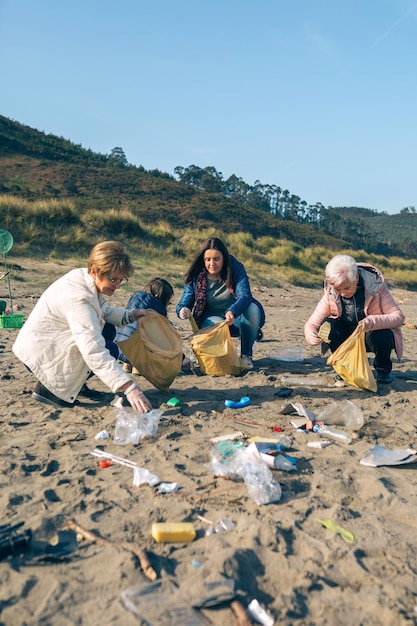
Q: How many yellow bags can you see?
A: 3